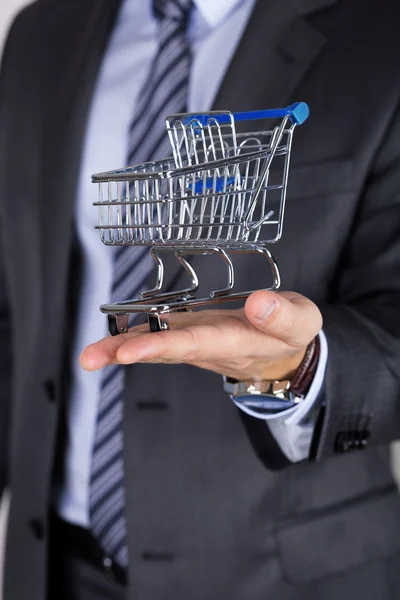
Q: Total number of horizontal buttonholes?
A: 2